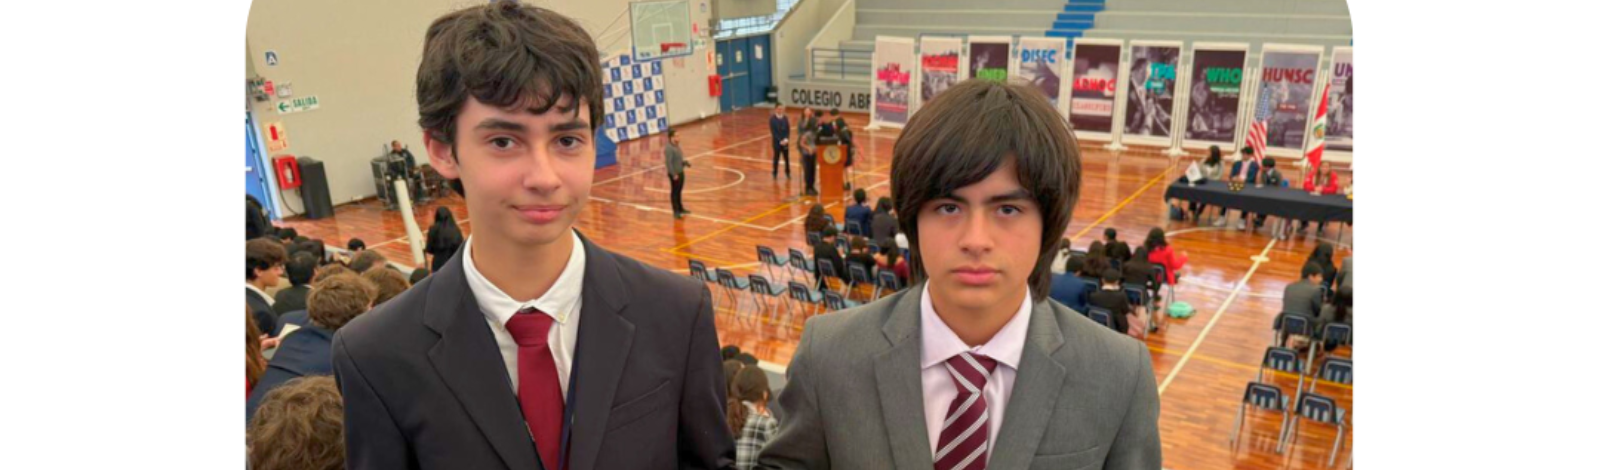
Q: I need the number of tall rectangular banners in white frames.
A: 9